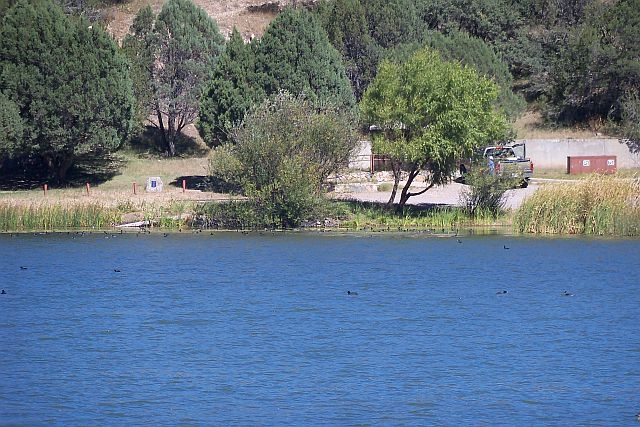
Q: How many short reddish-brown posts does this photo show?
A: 4